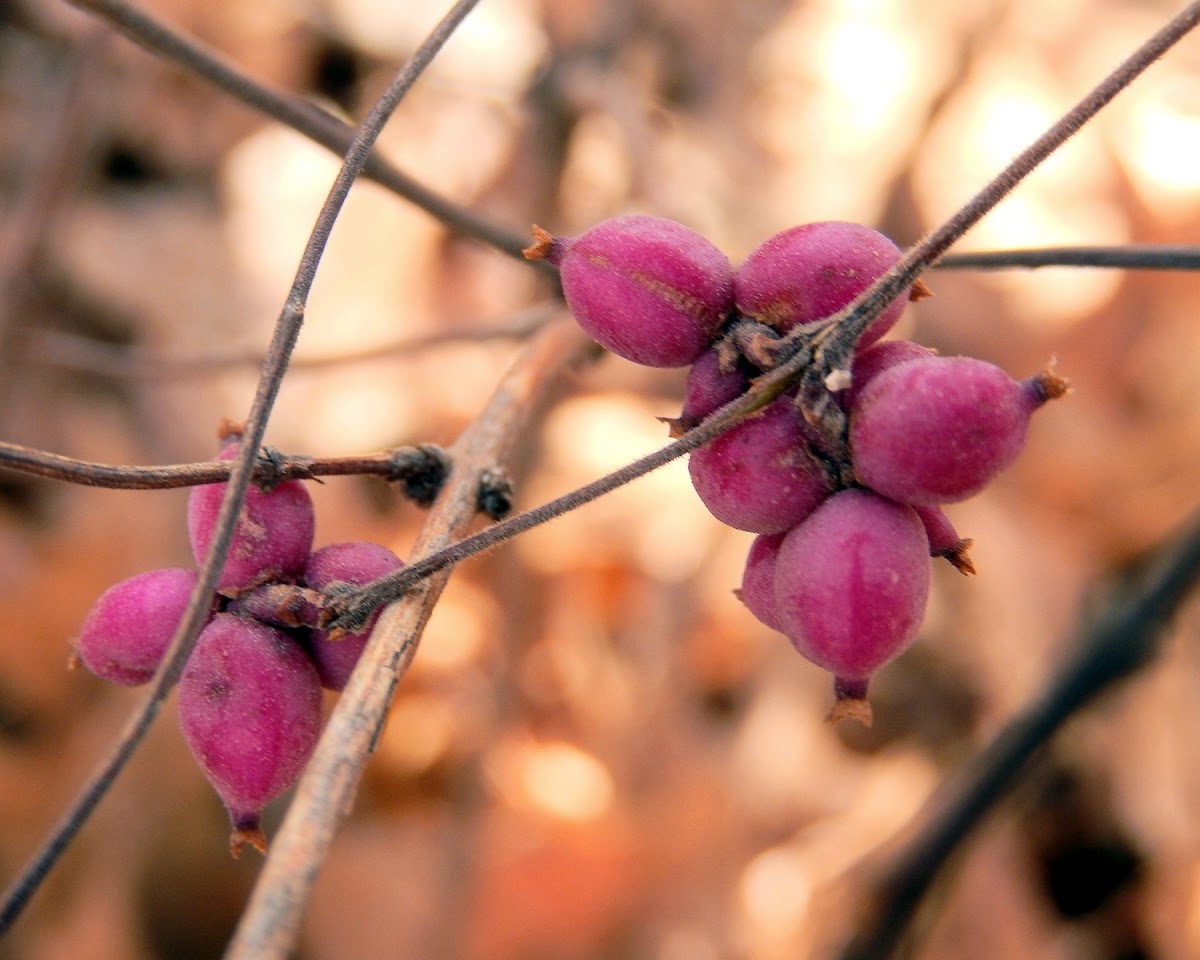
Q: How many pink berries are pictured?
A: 13